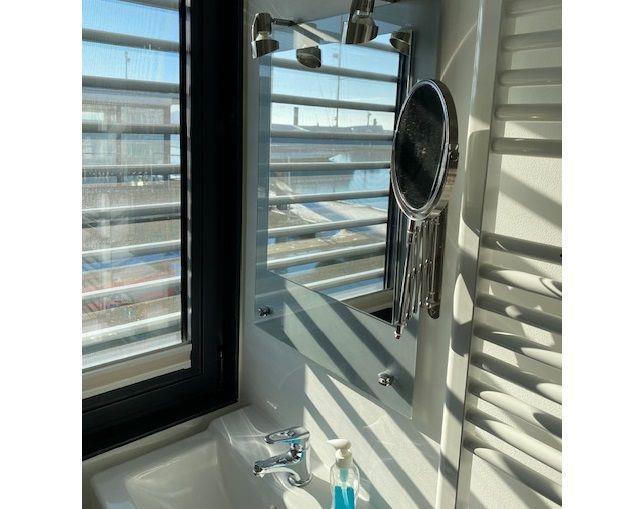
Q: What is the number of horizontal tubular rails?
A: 13